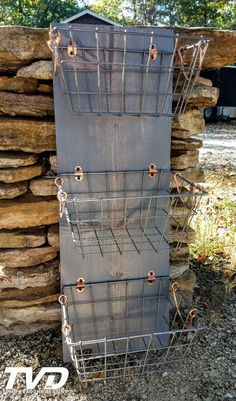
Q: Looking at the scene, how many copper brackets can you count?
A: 6